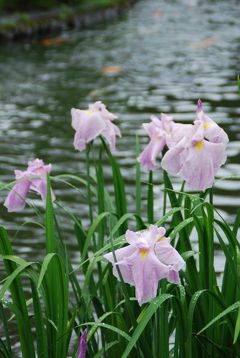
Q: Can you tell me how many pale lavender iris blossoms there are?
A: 5